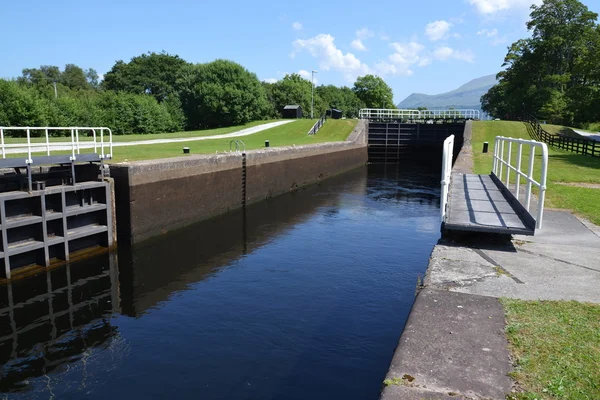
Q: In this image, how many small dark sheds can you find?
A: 2